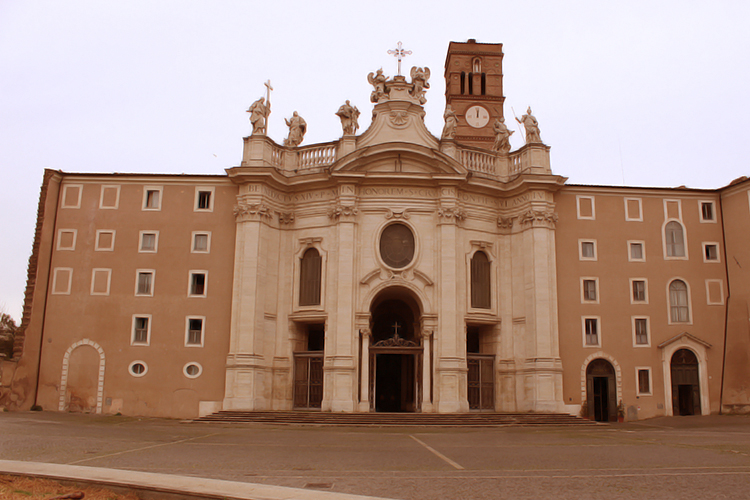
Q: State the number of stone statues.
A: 8